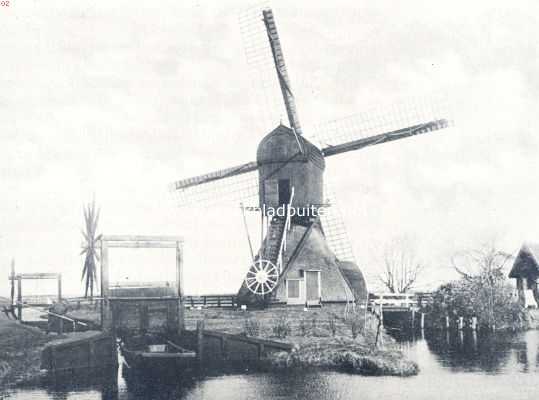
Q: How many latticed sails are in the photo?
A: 4